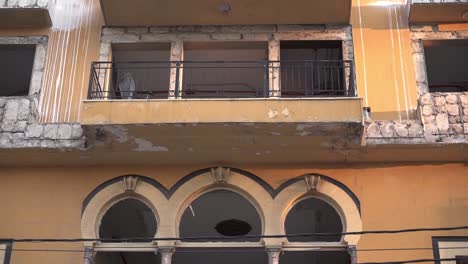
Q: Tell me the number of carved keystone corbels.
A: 3